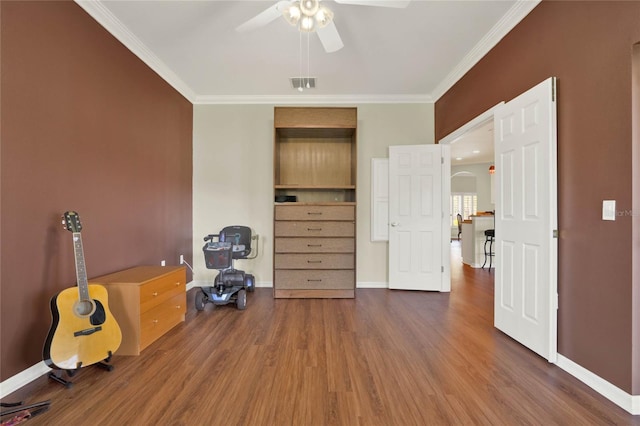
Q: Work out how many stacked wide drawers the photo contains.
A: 5